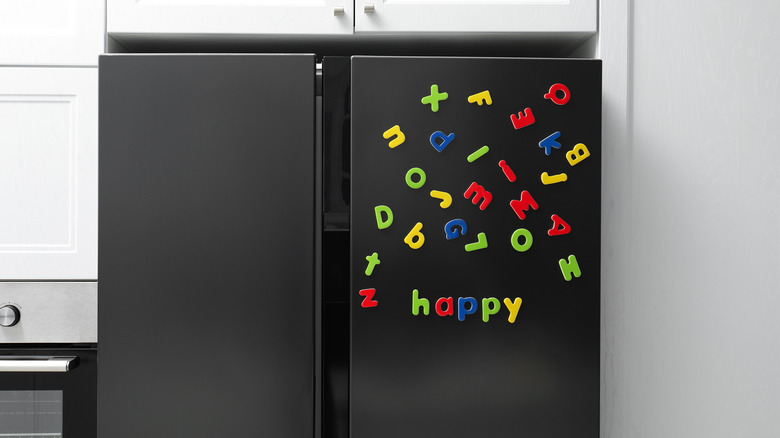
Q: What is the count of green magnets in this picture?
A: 10